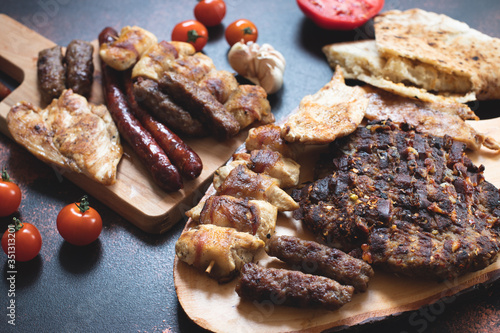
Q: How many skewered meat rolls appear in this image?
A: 10